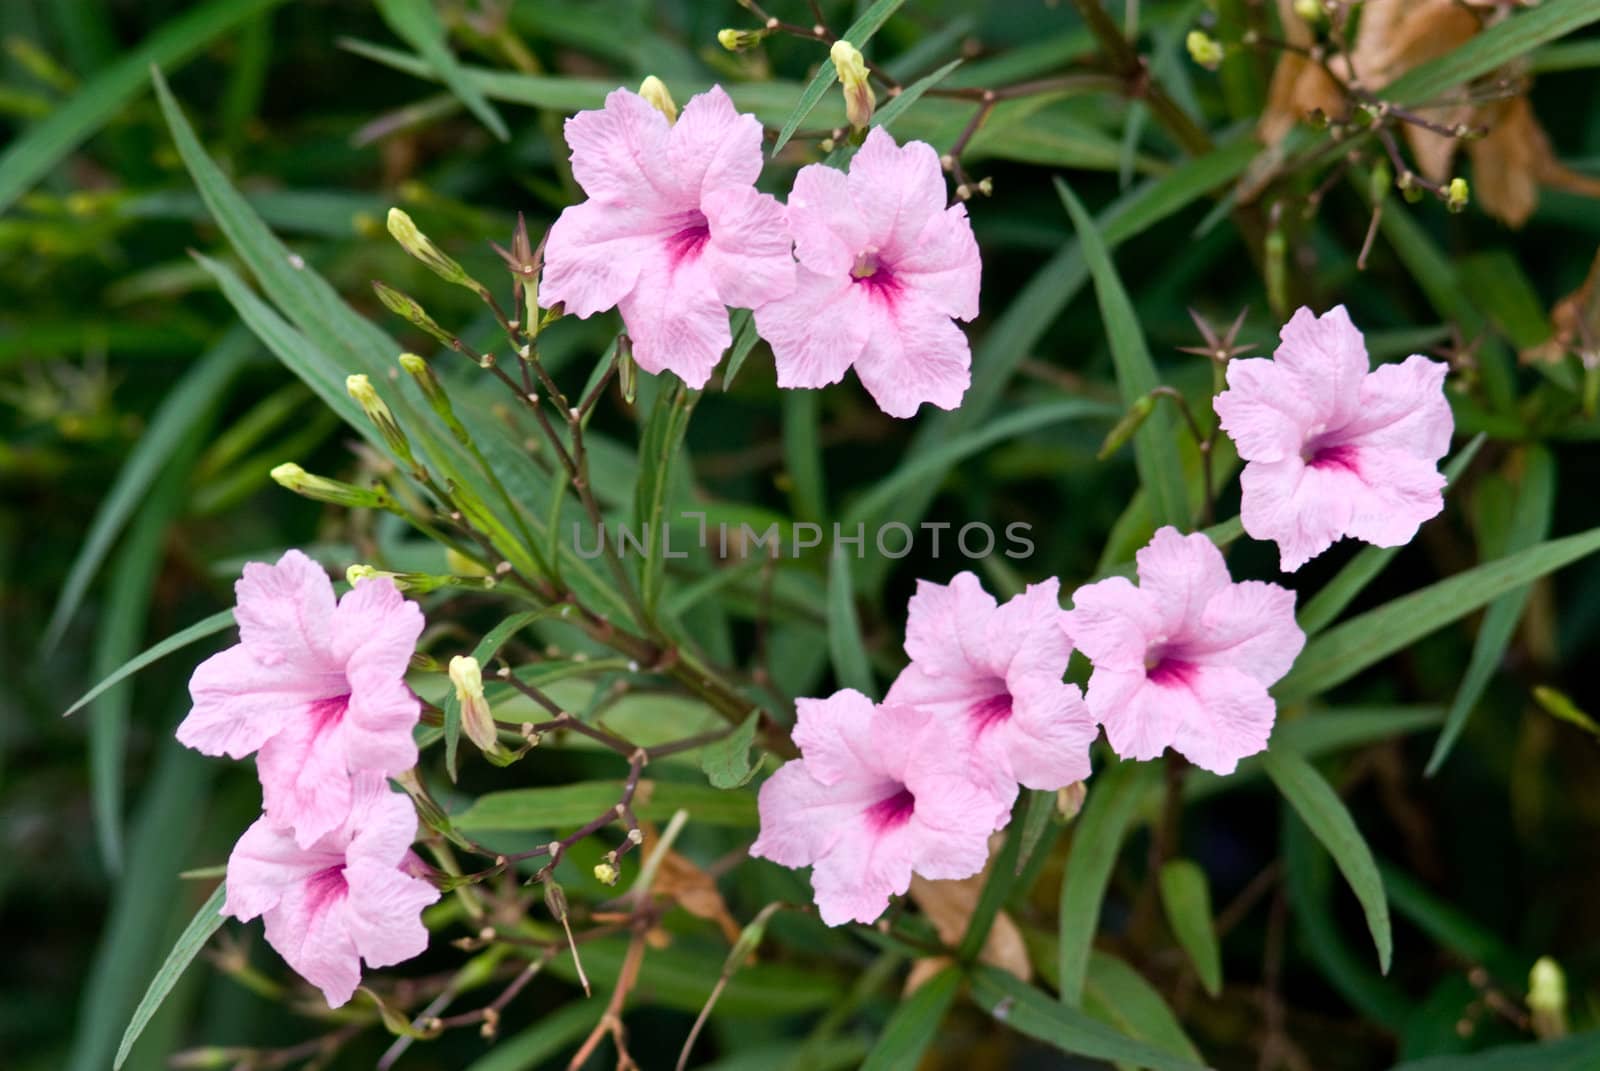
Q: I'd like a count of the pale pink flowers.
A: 8